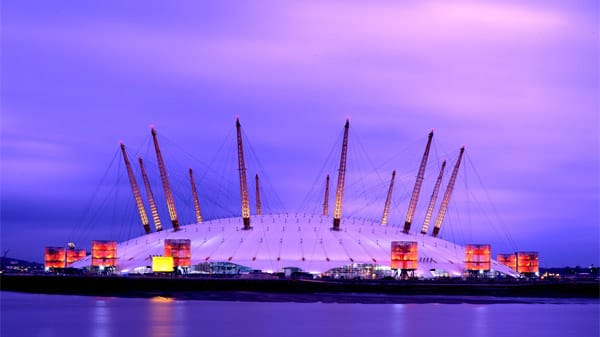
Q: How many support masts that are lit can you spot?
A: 12